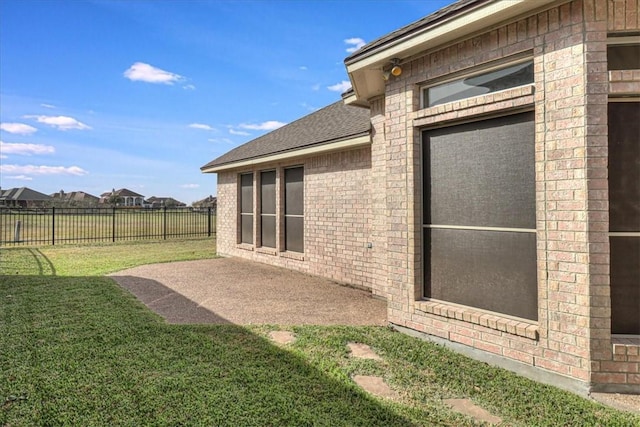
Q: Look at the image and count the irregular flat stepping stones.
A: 4